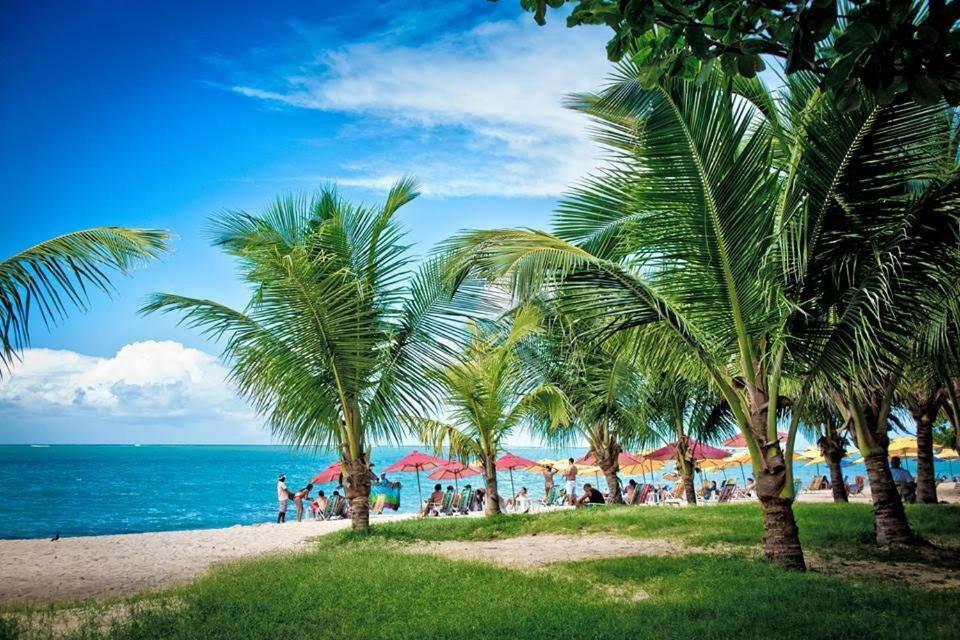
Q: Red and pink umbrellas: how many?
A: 7